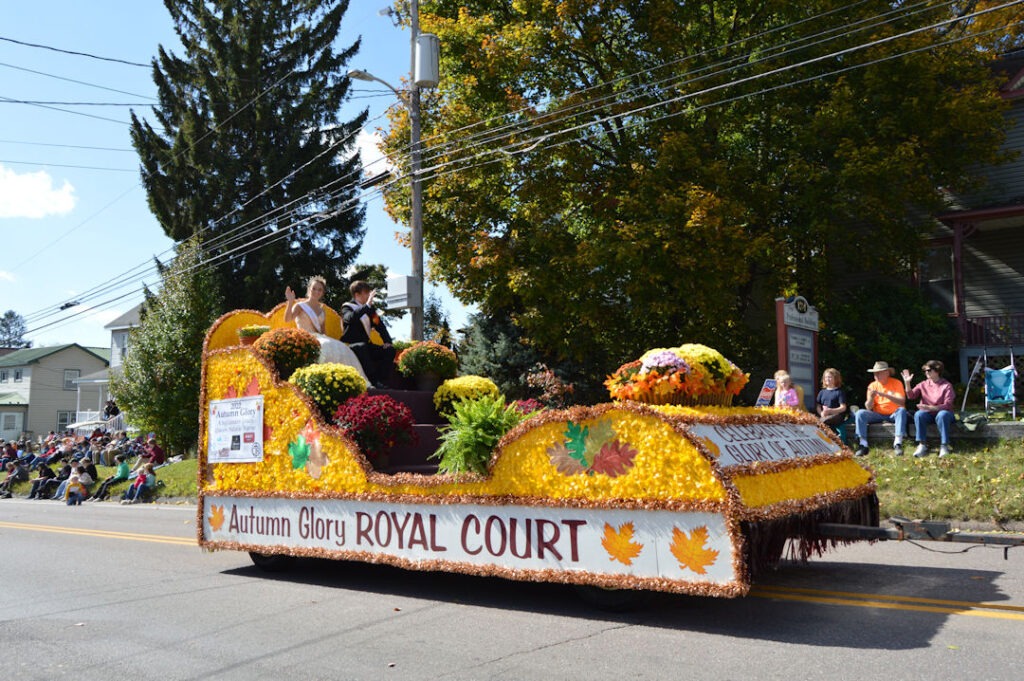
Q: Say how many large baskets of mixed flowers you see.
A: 1